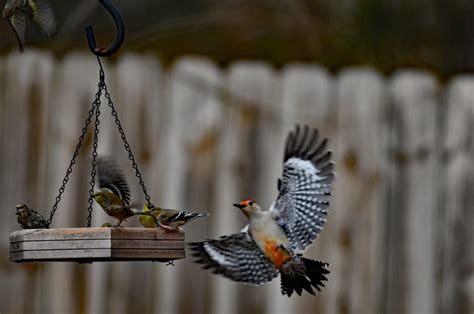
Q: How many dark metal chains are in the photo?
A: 3